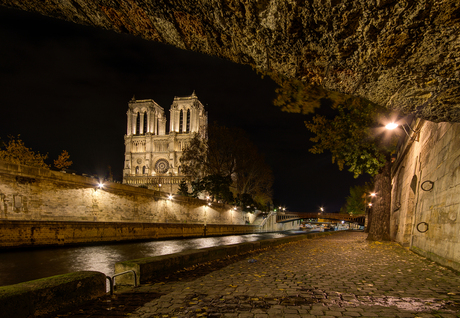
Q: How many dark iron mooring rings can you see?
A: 2